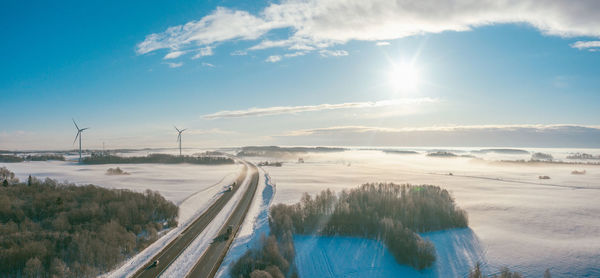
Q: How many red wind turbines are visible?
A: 0